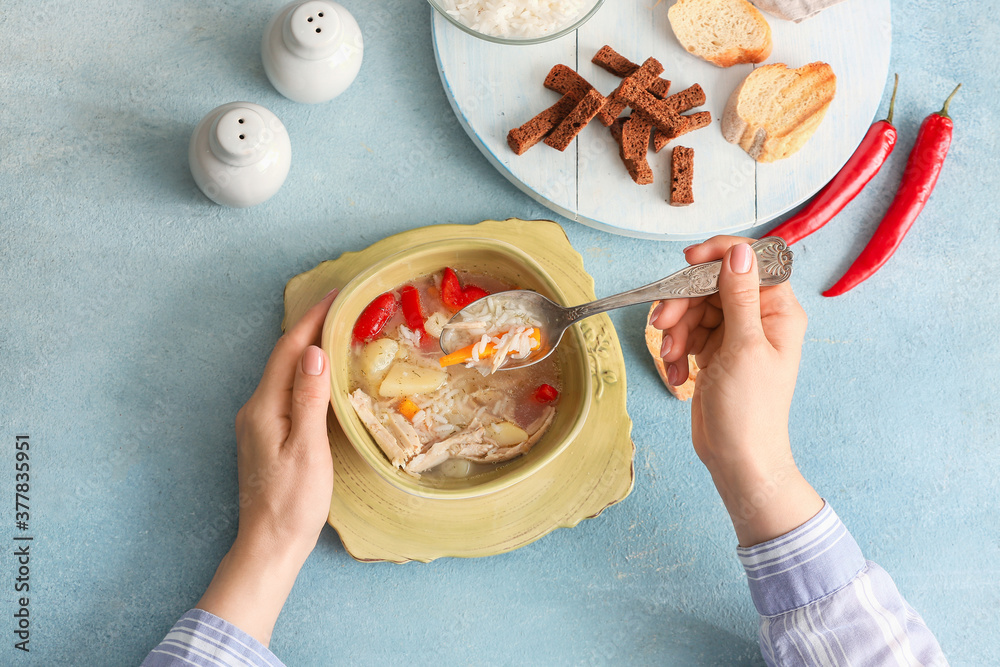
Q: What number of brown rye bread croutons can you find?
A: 11